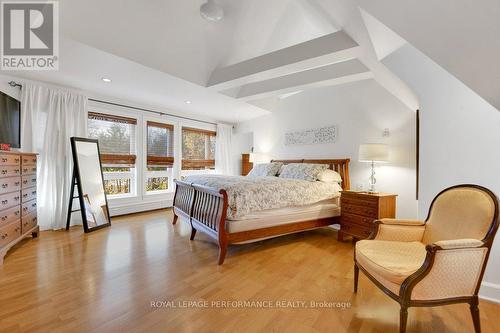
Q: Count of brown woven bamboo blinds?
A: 3